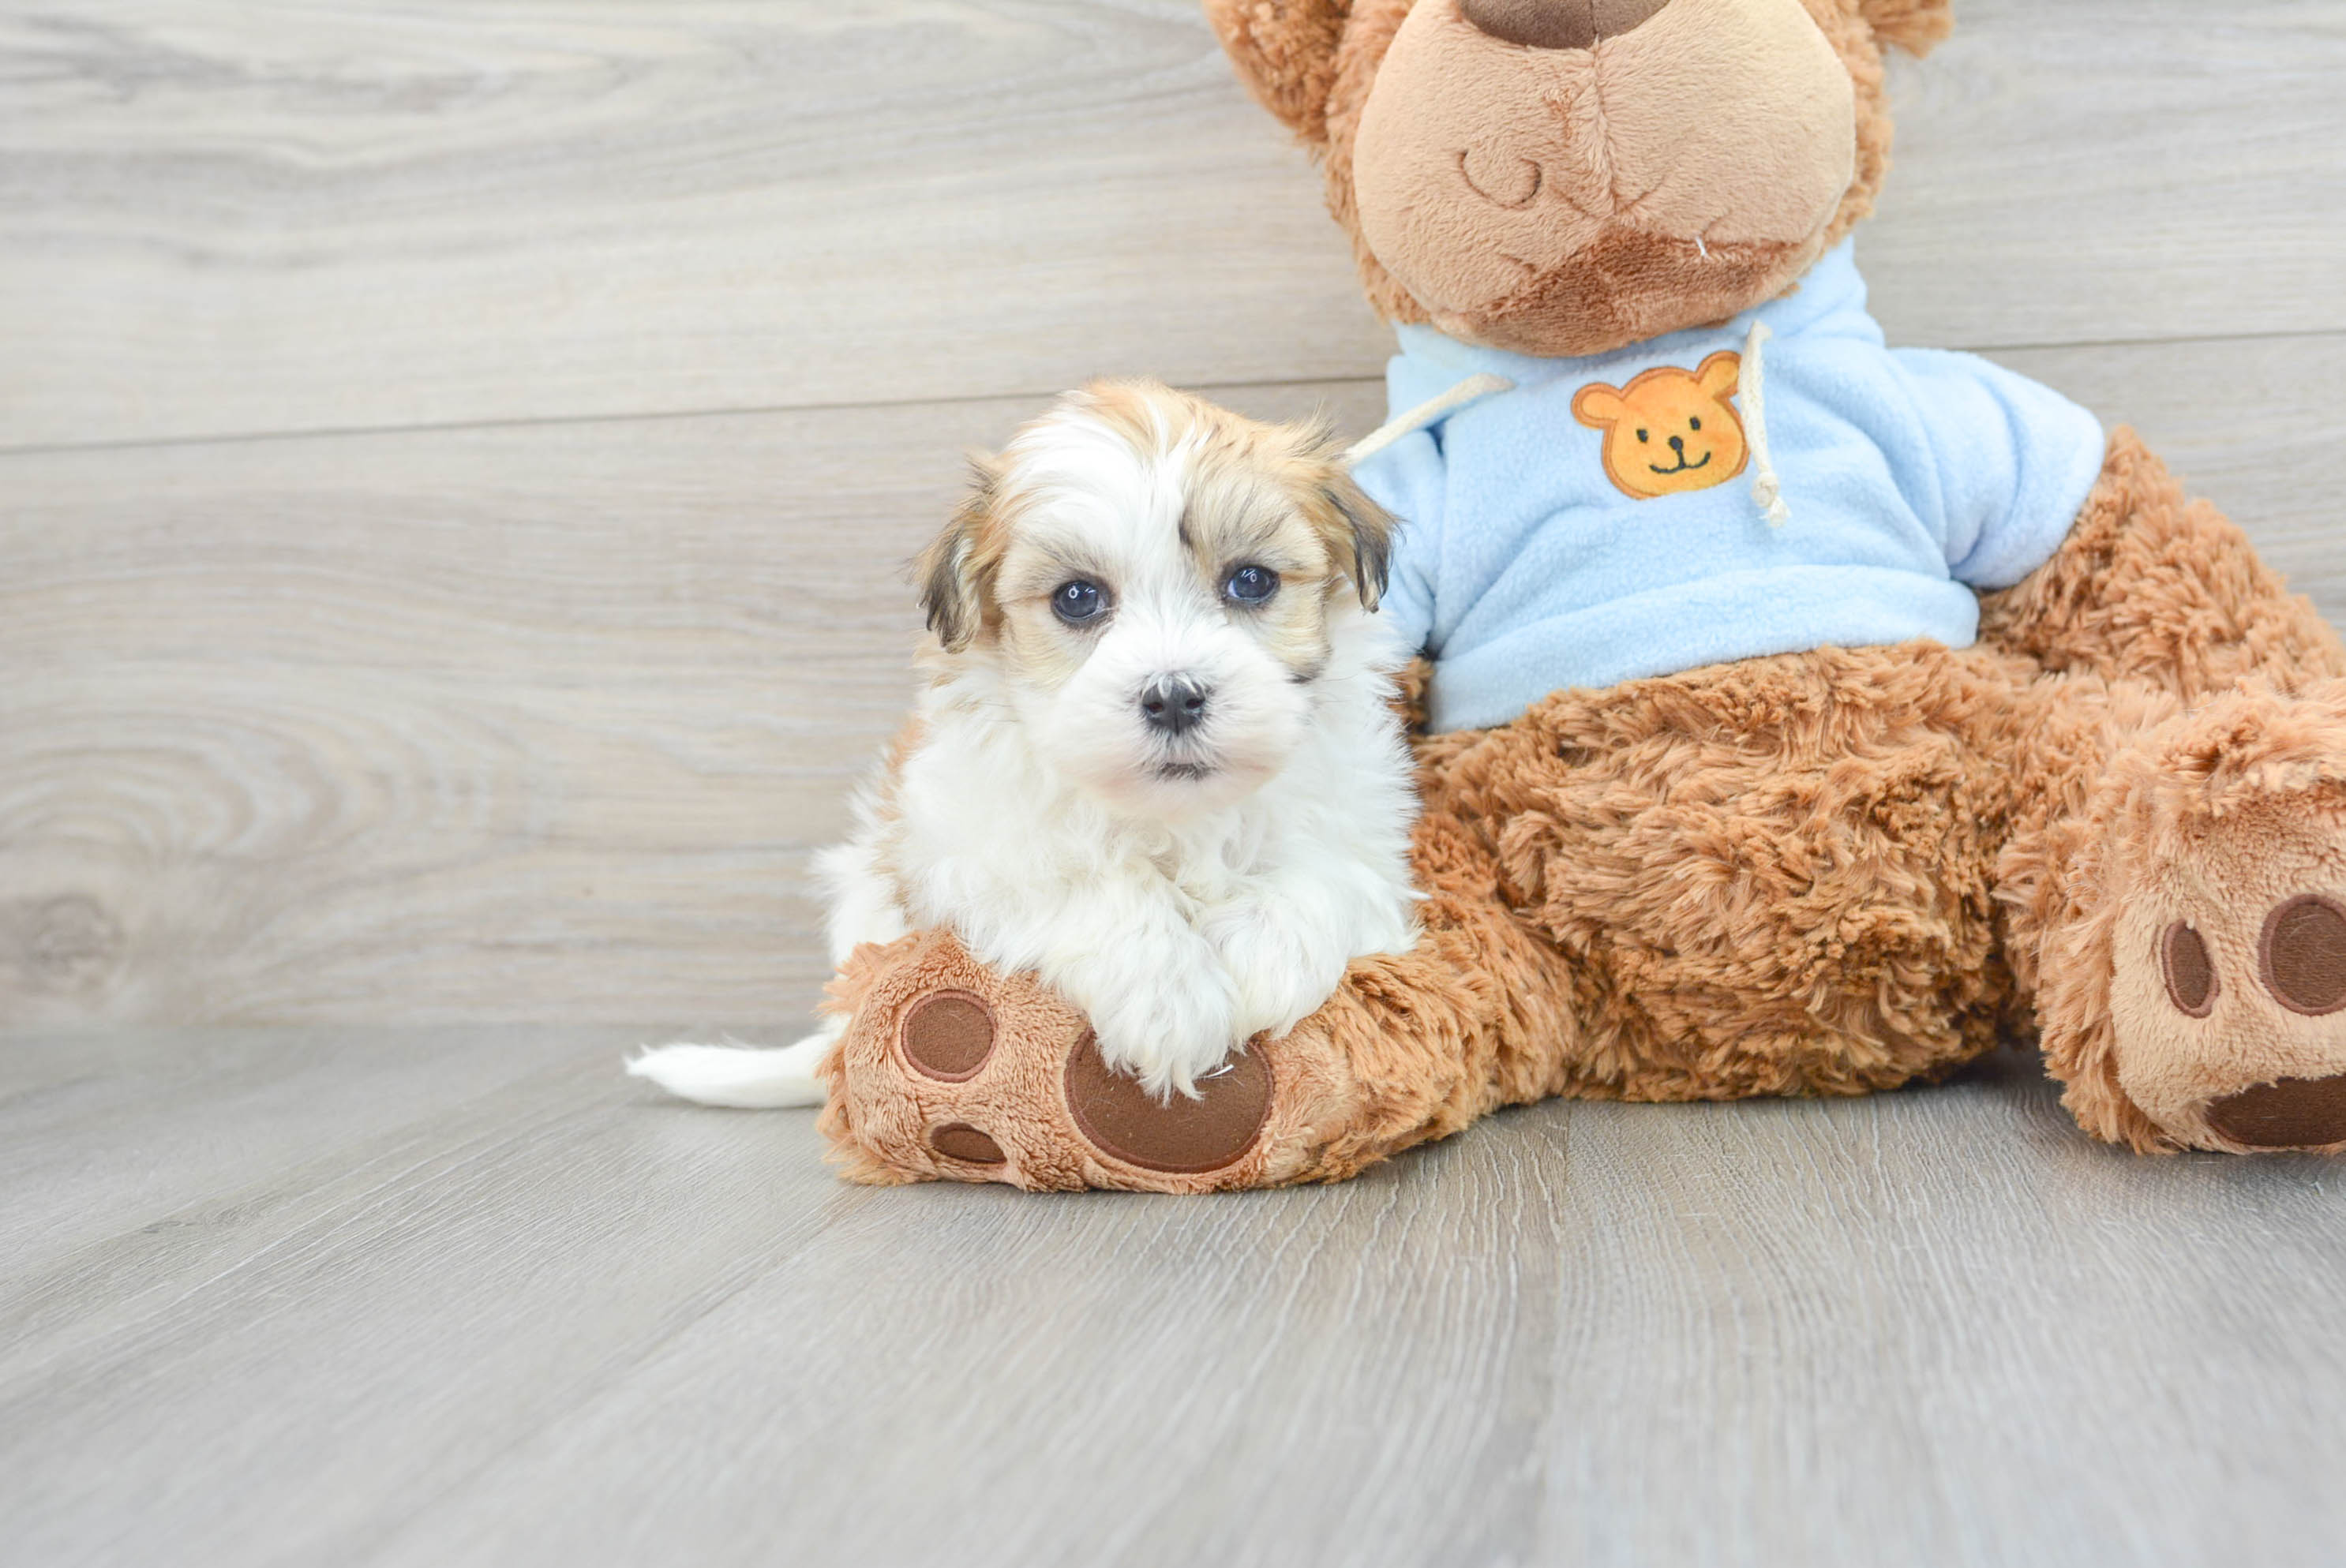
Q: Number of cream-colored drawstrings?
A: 2